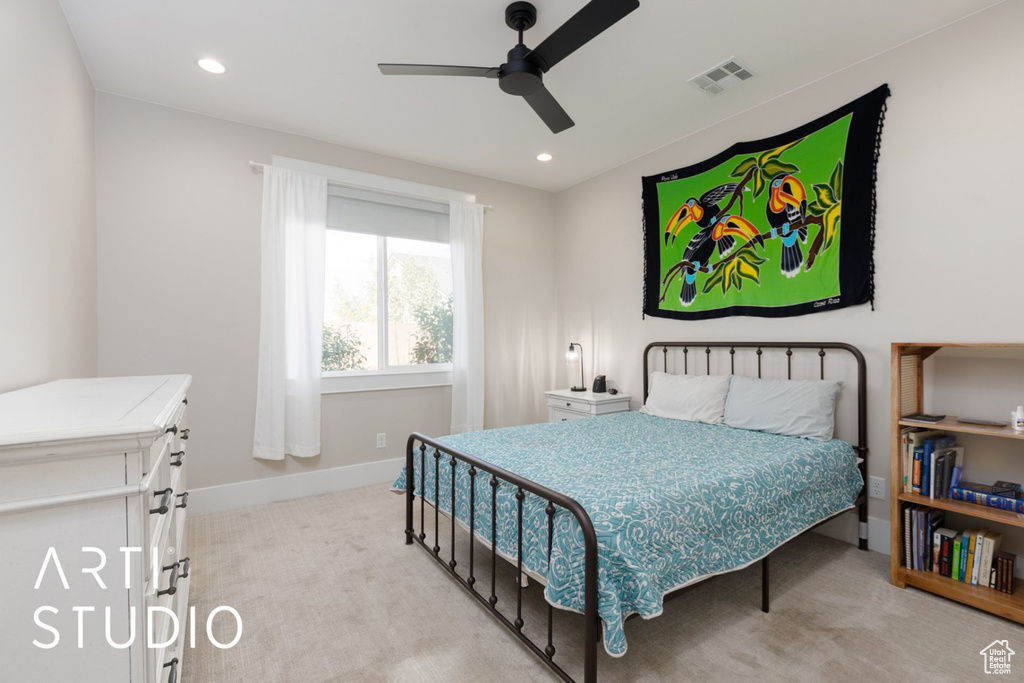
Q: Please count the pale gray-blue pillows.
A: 1